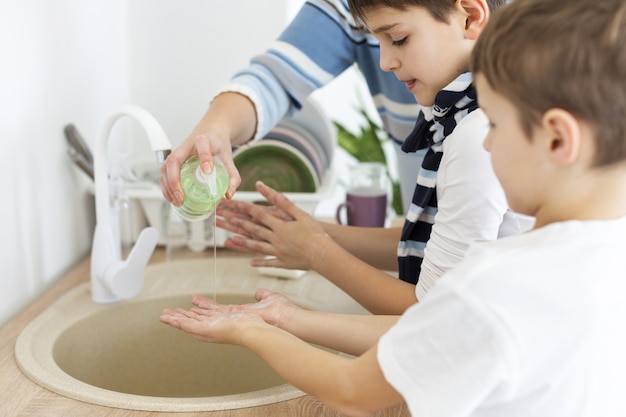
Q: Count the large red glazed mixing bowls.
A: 0